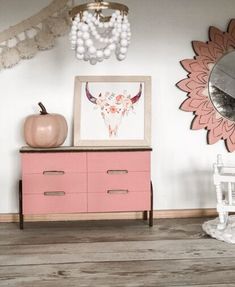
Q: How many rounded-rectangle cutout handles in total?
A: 4